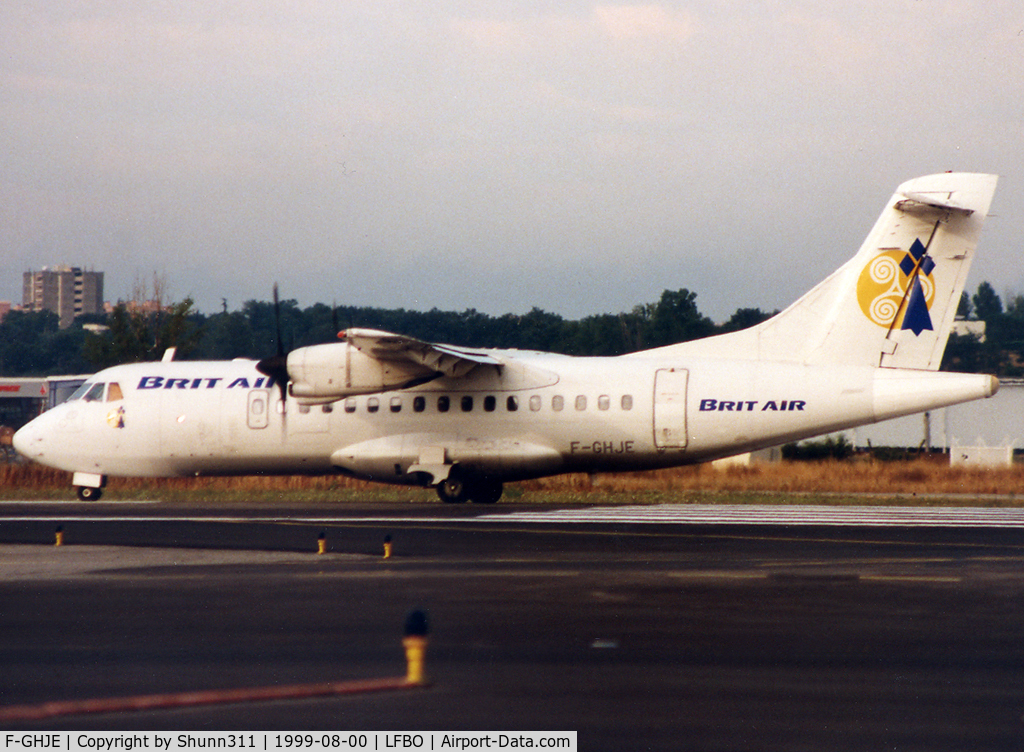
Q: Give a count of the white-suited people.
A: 0